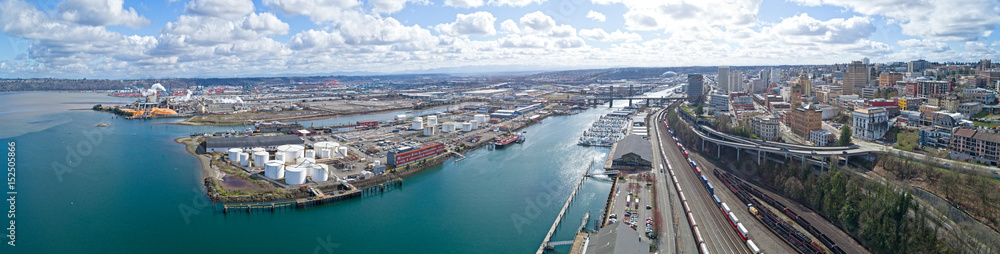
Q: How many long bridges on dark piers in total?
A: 1